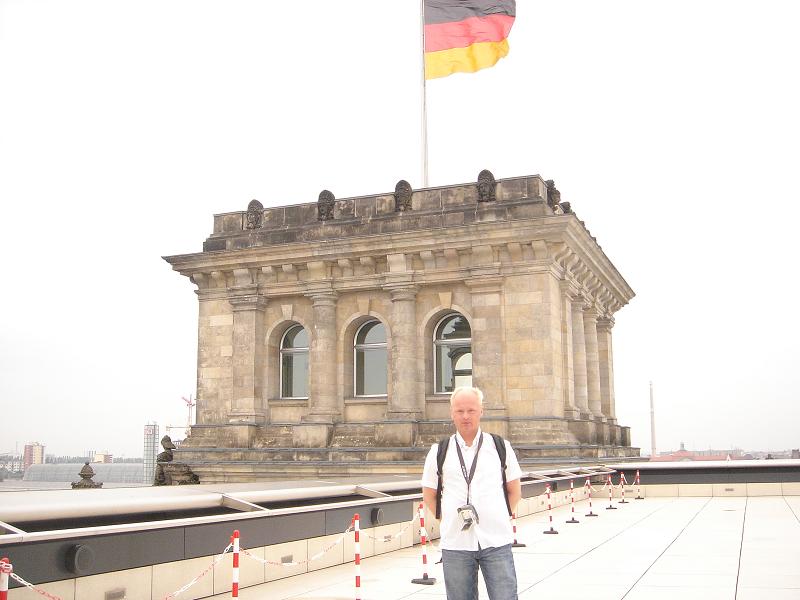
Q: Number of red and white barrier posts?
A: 11